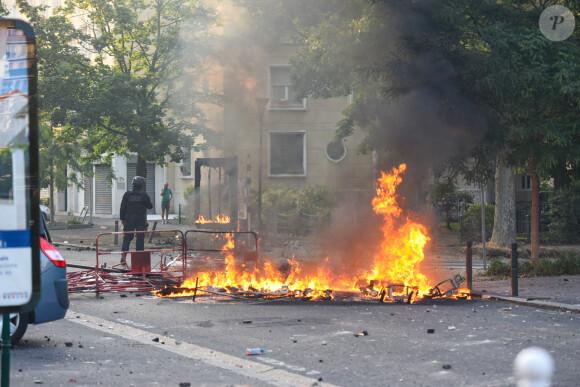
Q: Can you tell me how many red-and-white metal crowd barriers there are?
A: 2